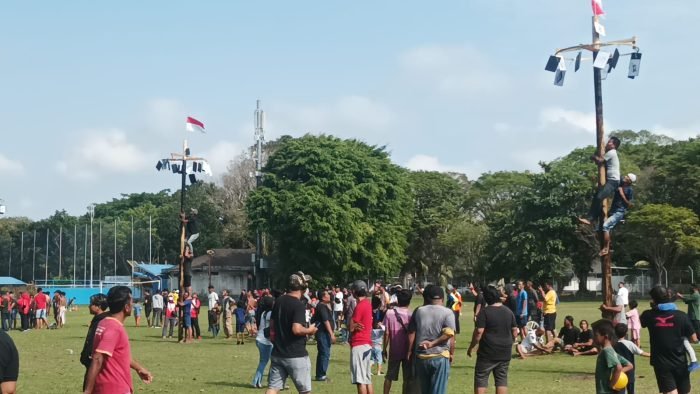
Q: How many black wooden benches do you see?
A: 0